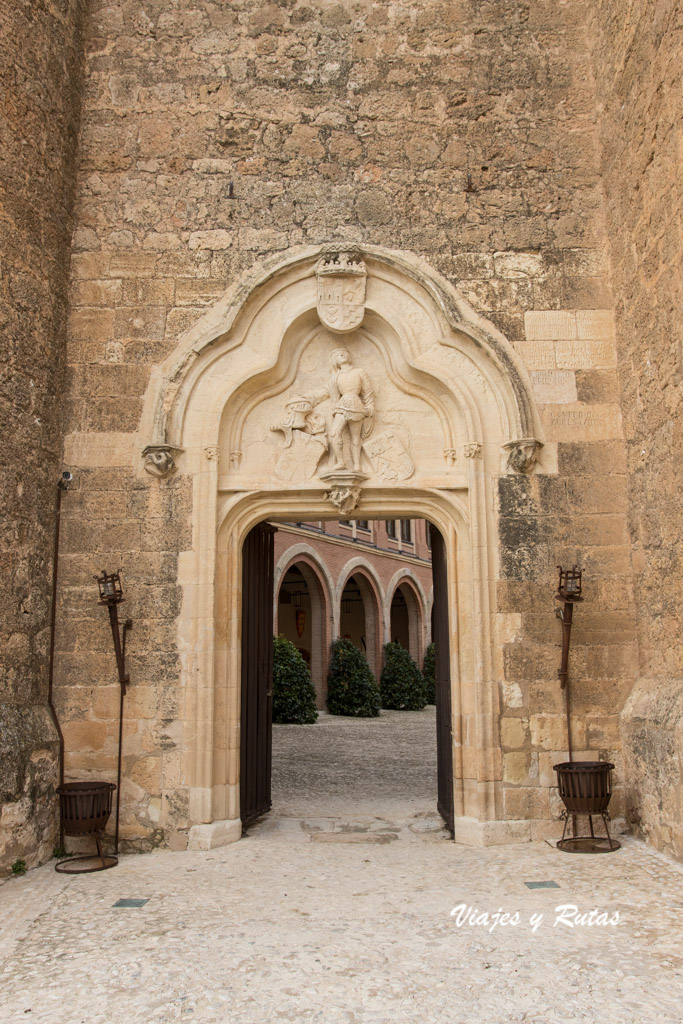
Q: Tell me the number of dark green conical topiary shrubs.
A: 4